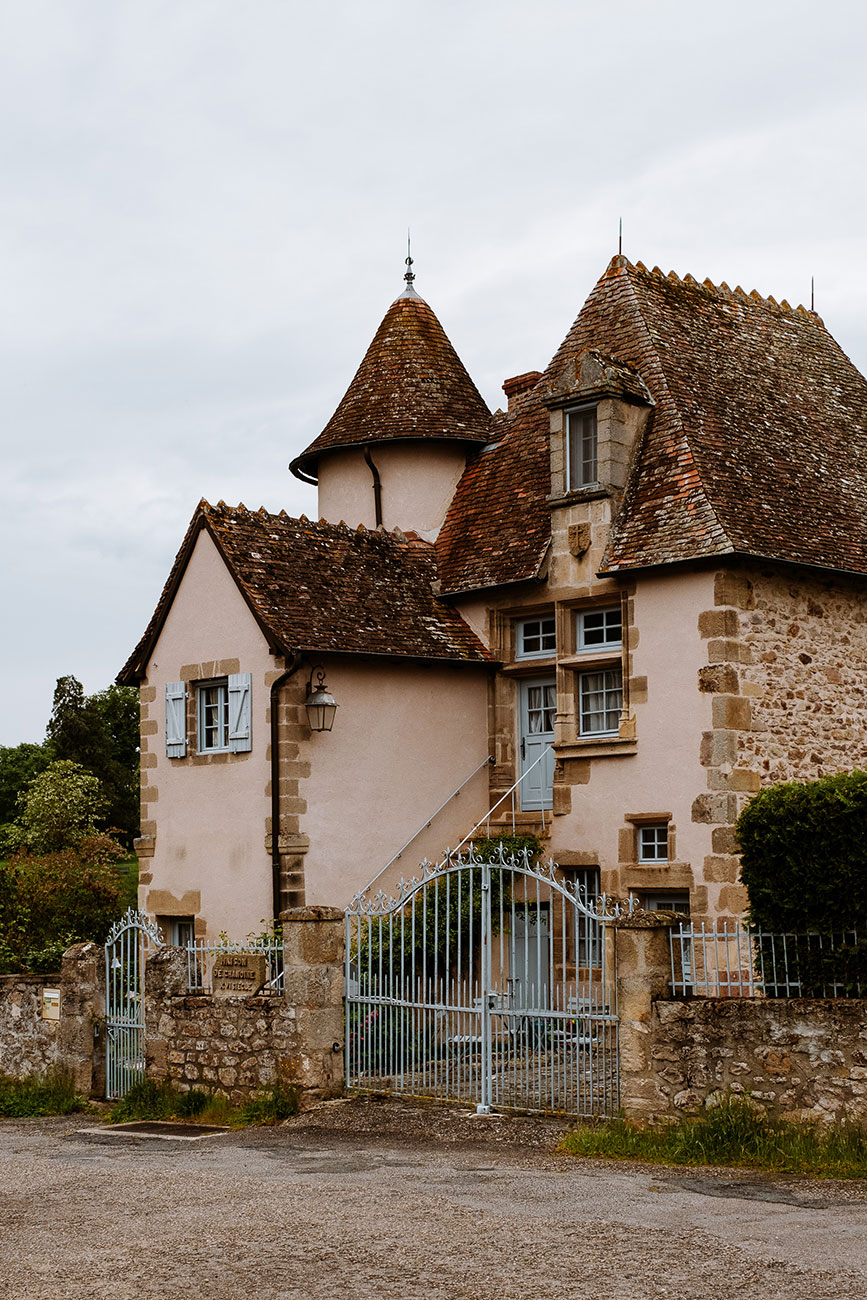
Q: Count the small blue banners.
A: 0